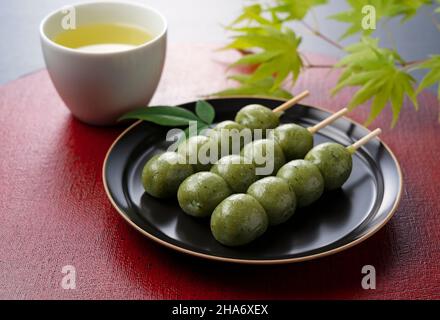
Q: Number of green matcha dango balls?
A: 12